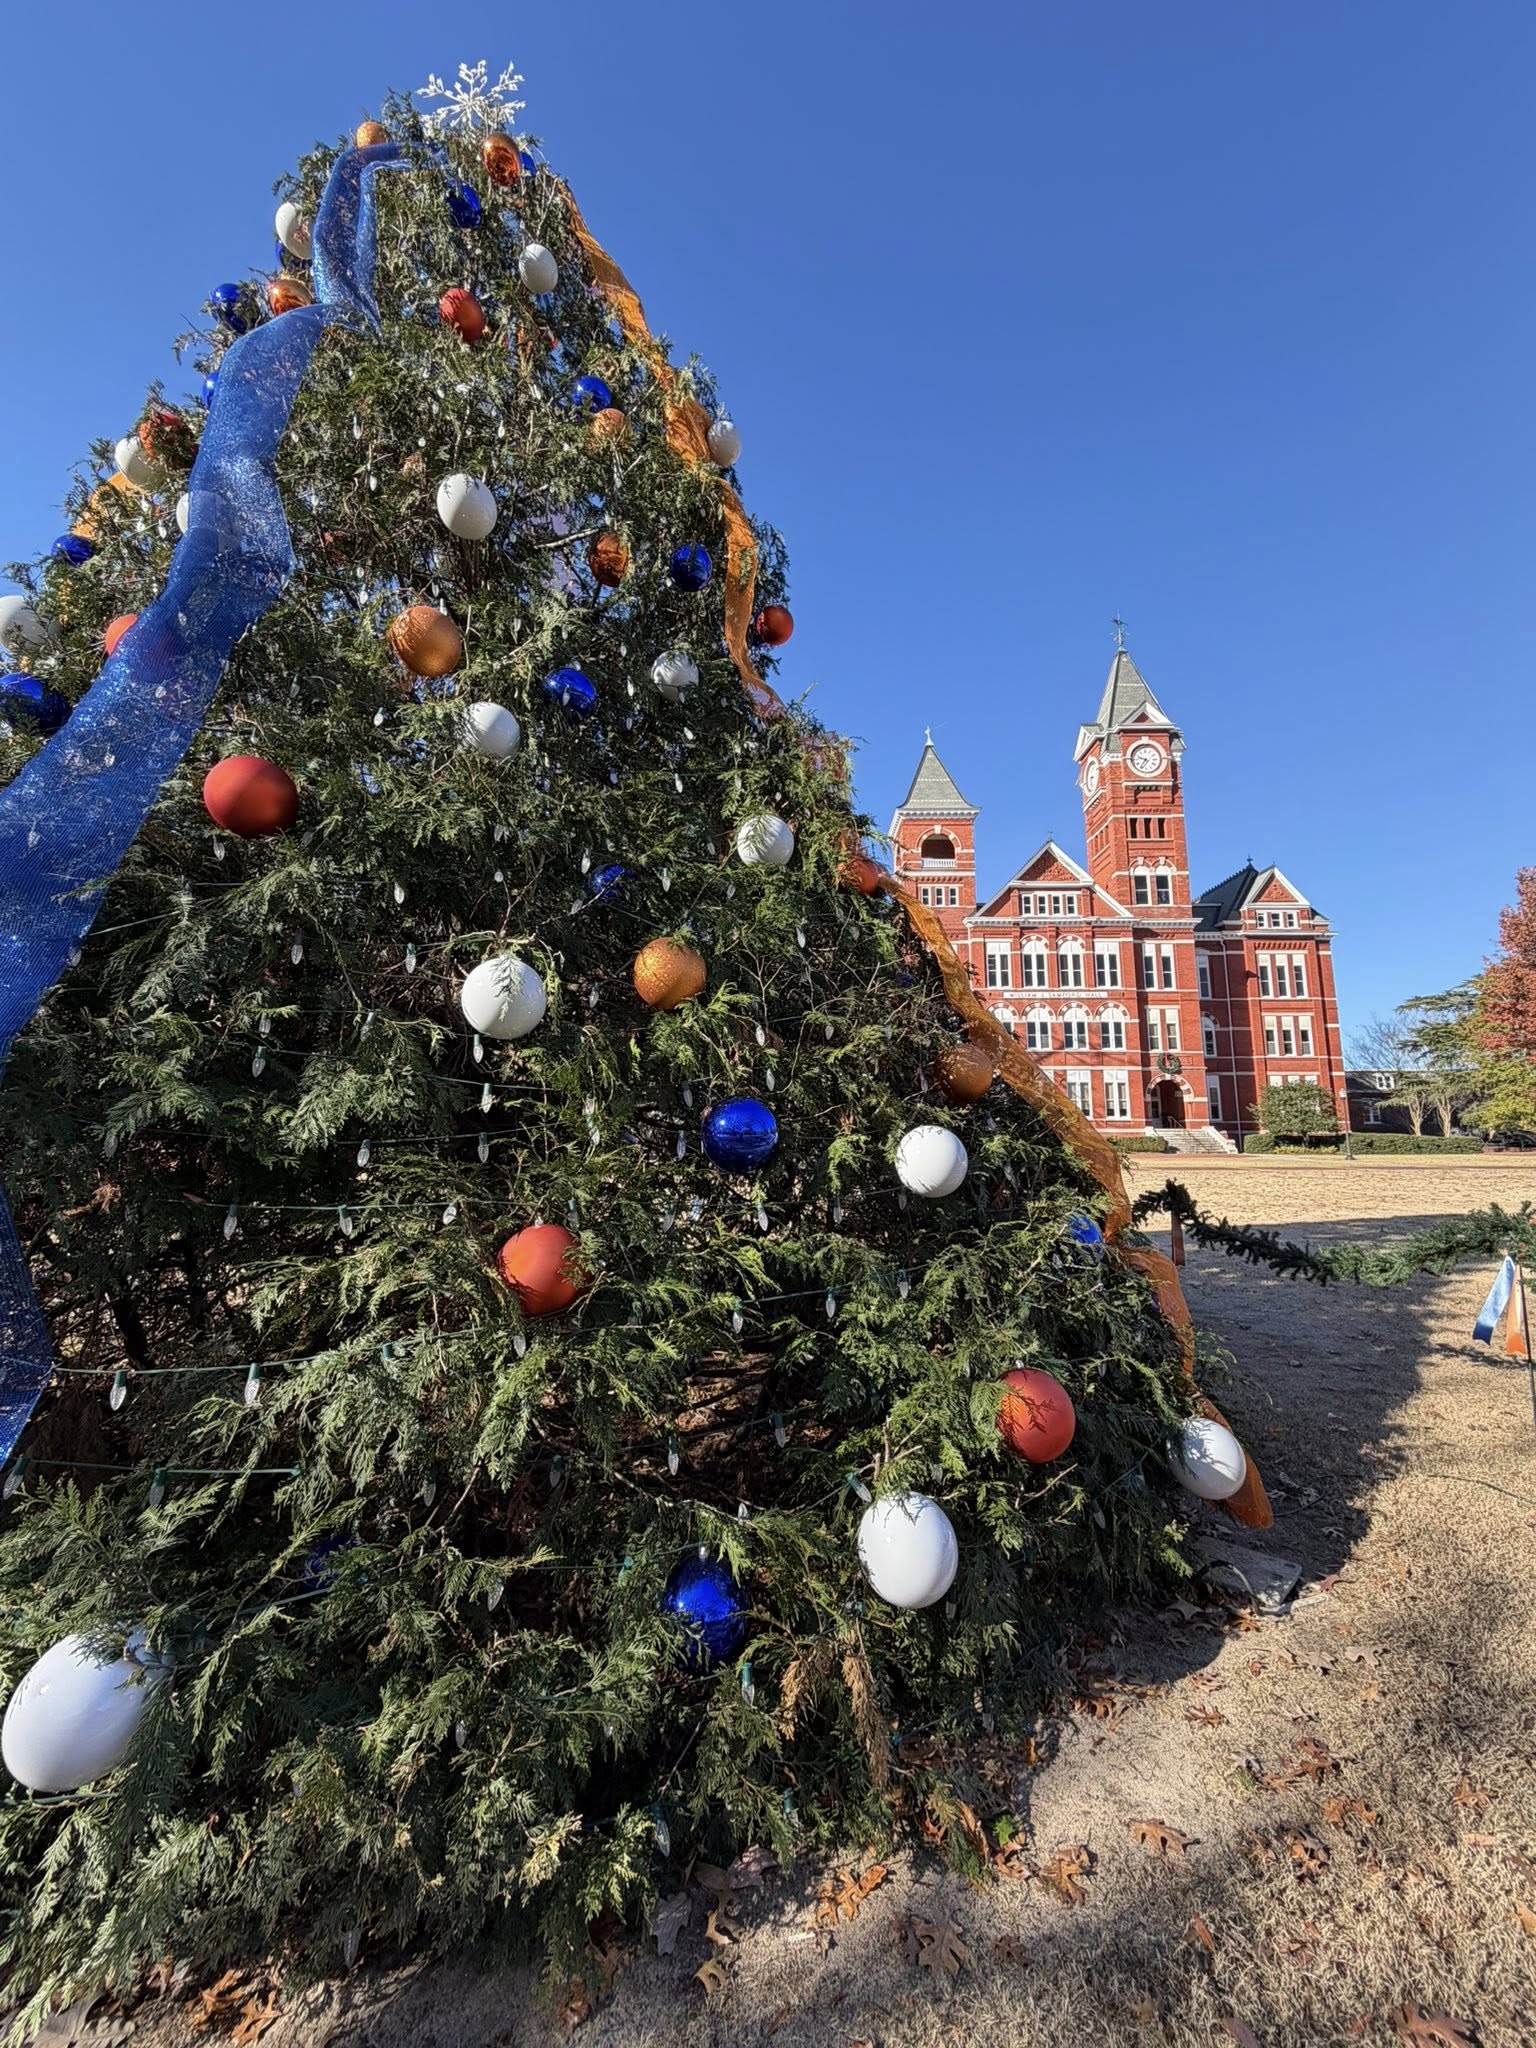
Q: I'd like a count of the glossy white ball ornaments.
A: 15